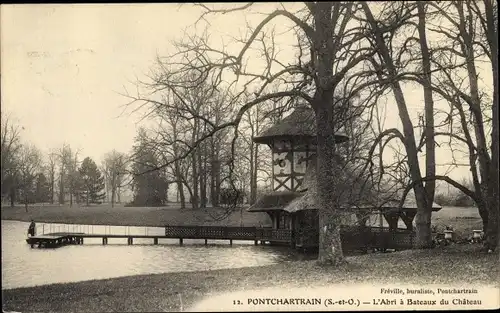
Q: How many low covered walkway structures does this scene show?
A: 1